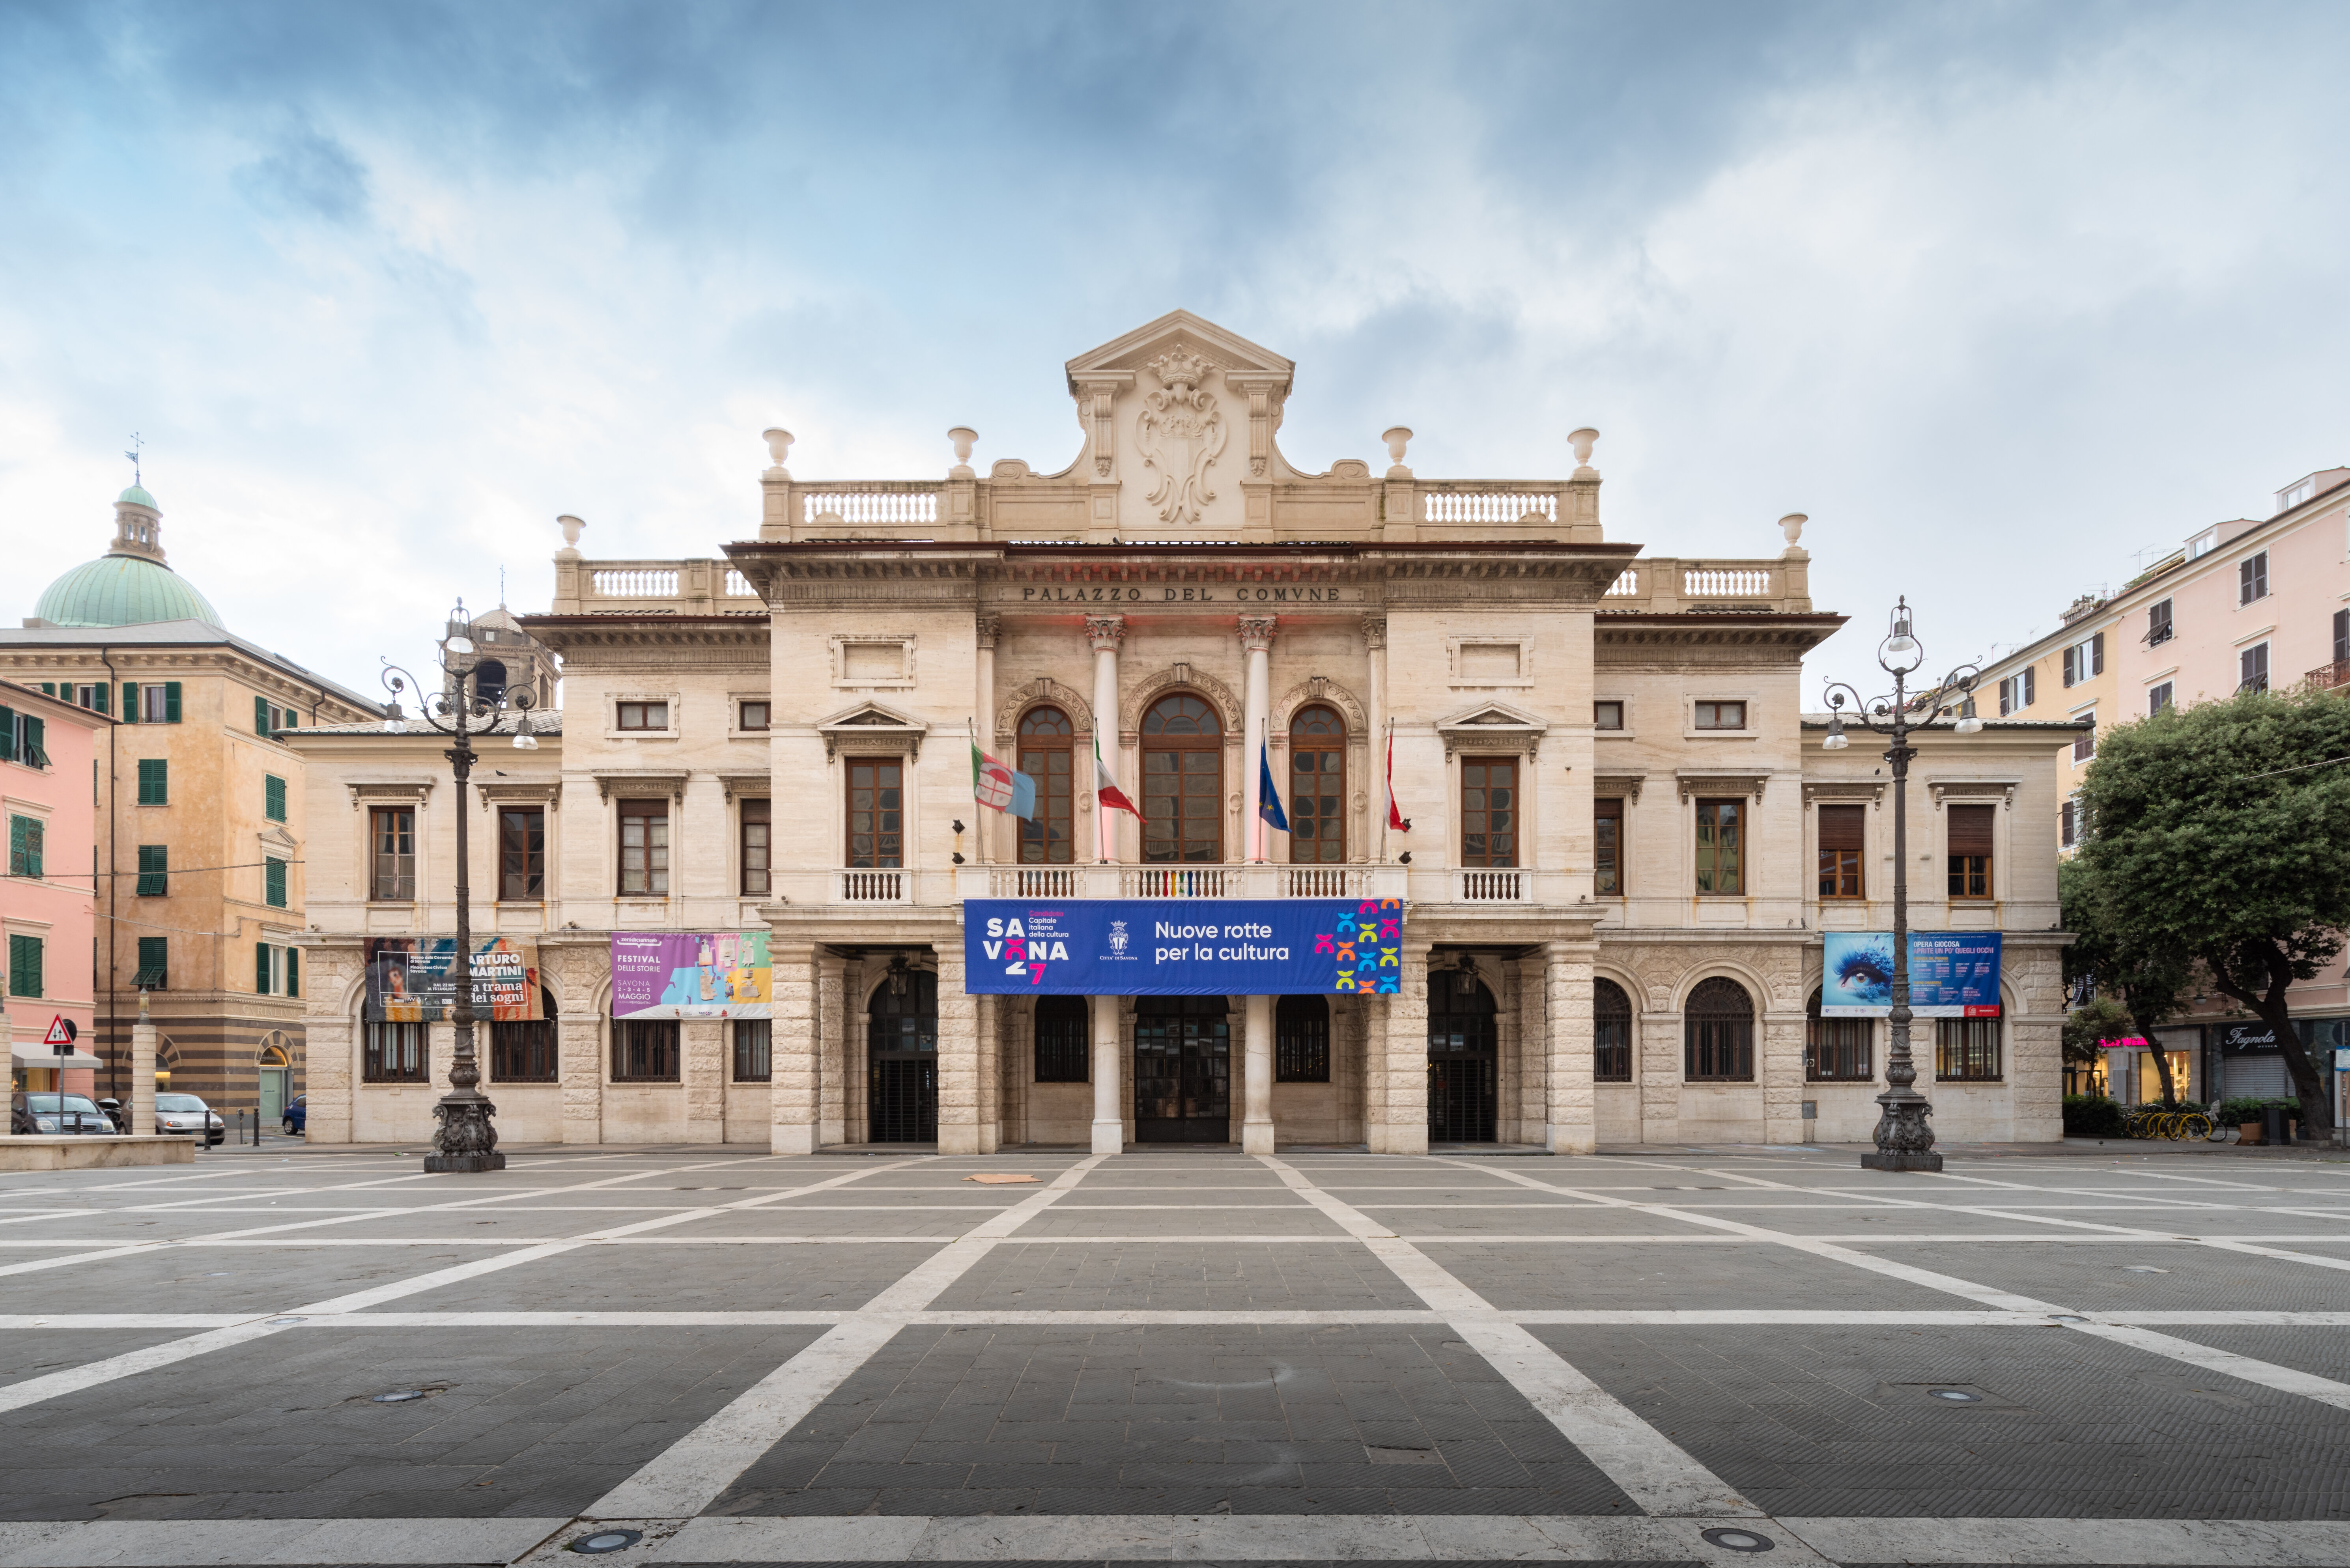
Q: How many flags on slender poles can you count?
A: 4